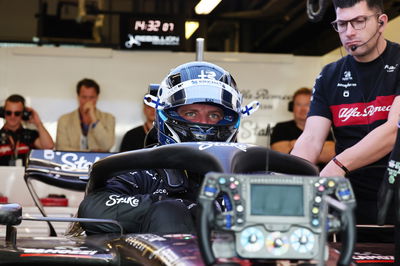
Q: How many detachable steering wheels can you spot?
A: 1